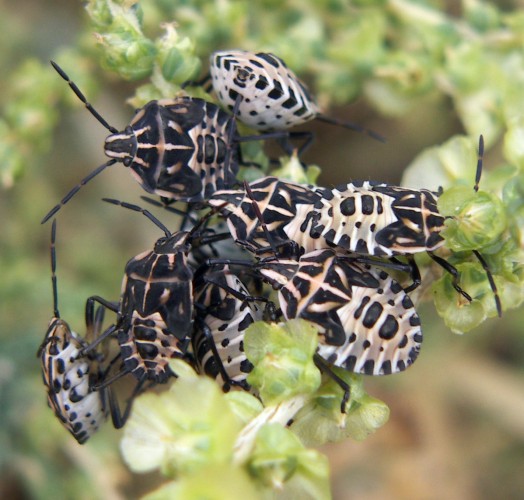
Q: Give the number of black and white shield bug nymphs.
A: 8